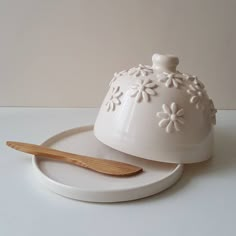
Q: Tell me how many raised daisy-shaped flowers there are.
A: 9